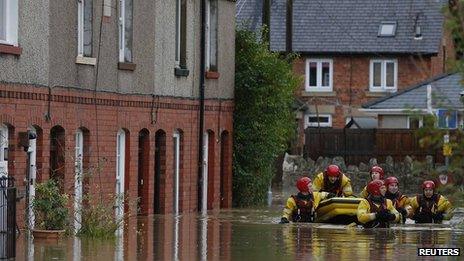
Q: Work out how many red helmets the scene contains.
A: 6